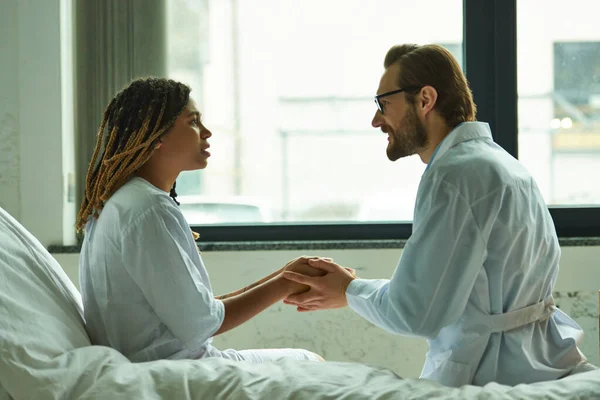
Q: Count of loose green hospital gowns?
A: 0